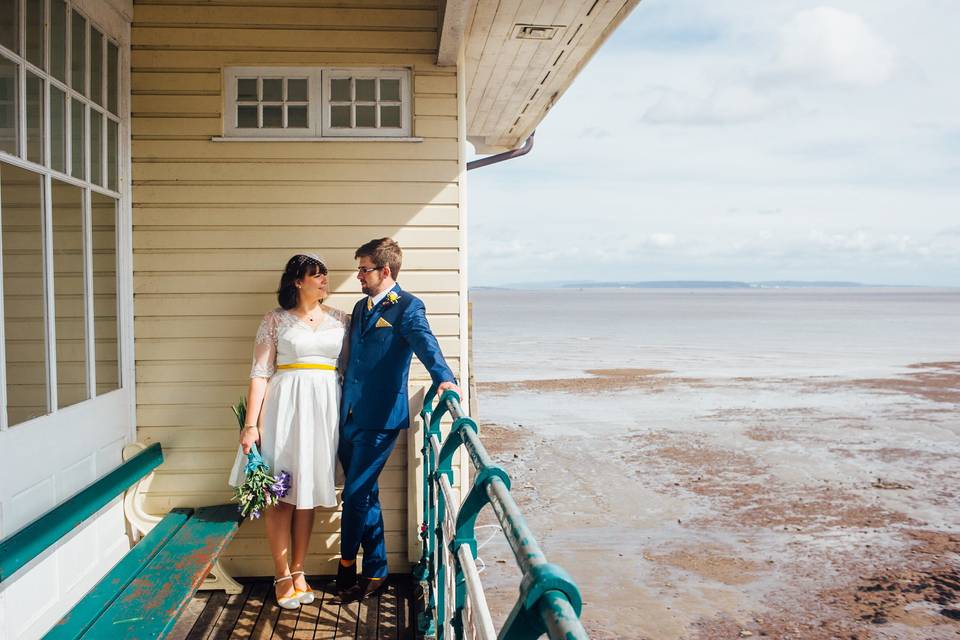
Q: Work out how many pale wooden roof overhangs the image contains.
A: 1